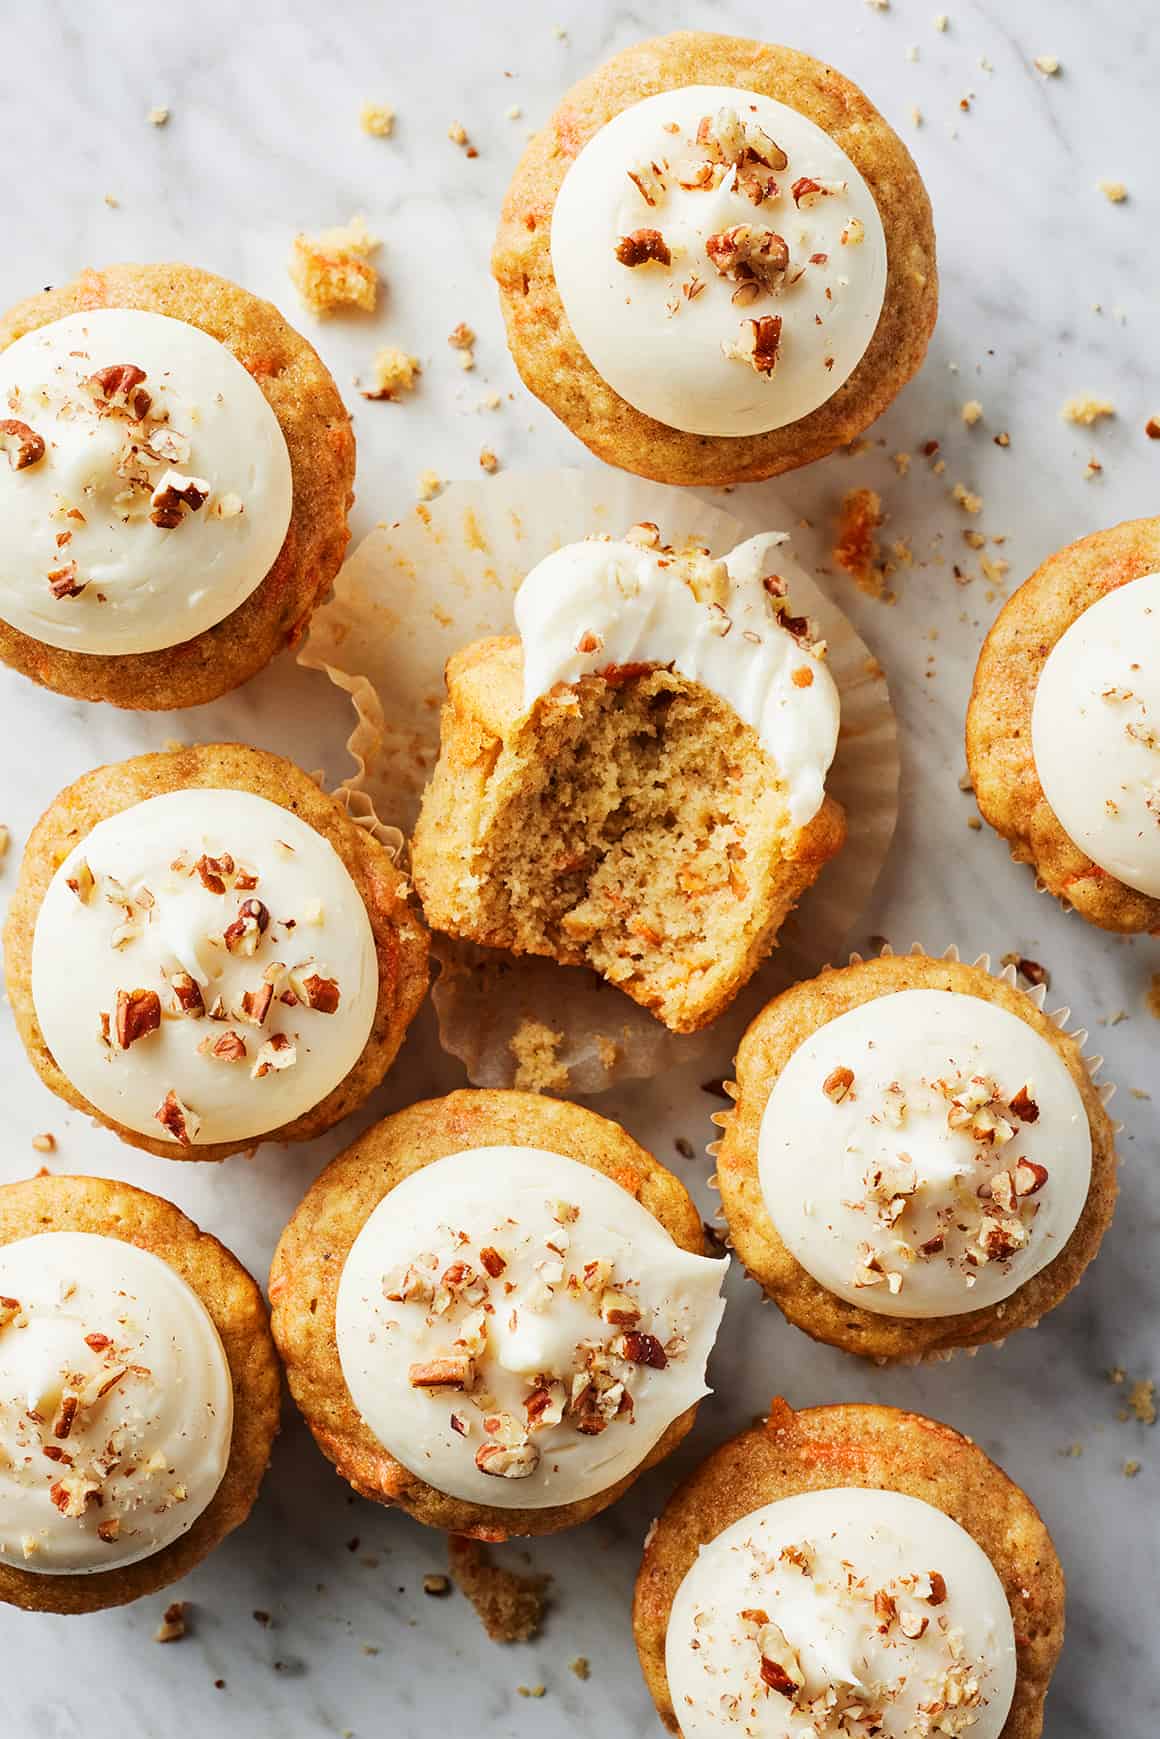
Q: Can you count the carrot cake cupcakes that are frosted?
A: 9